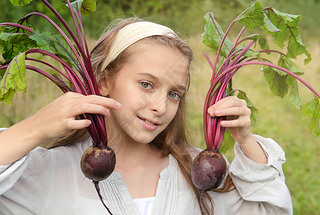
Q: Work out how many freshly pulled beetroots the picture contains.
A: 2